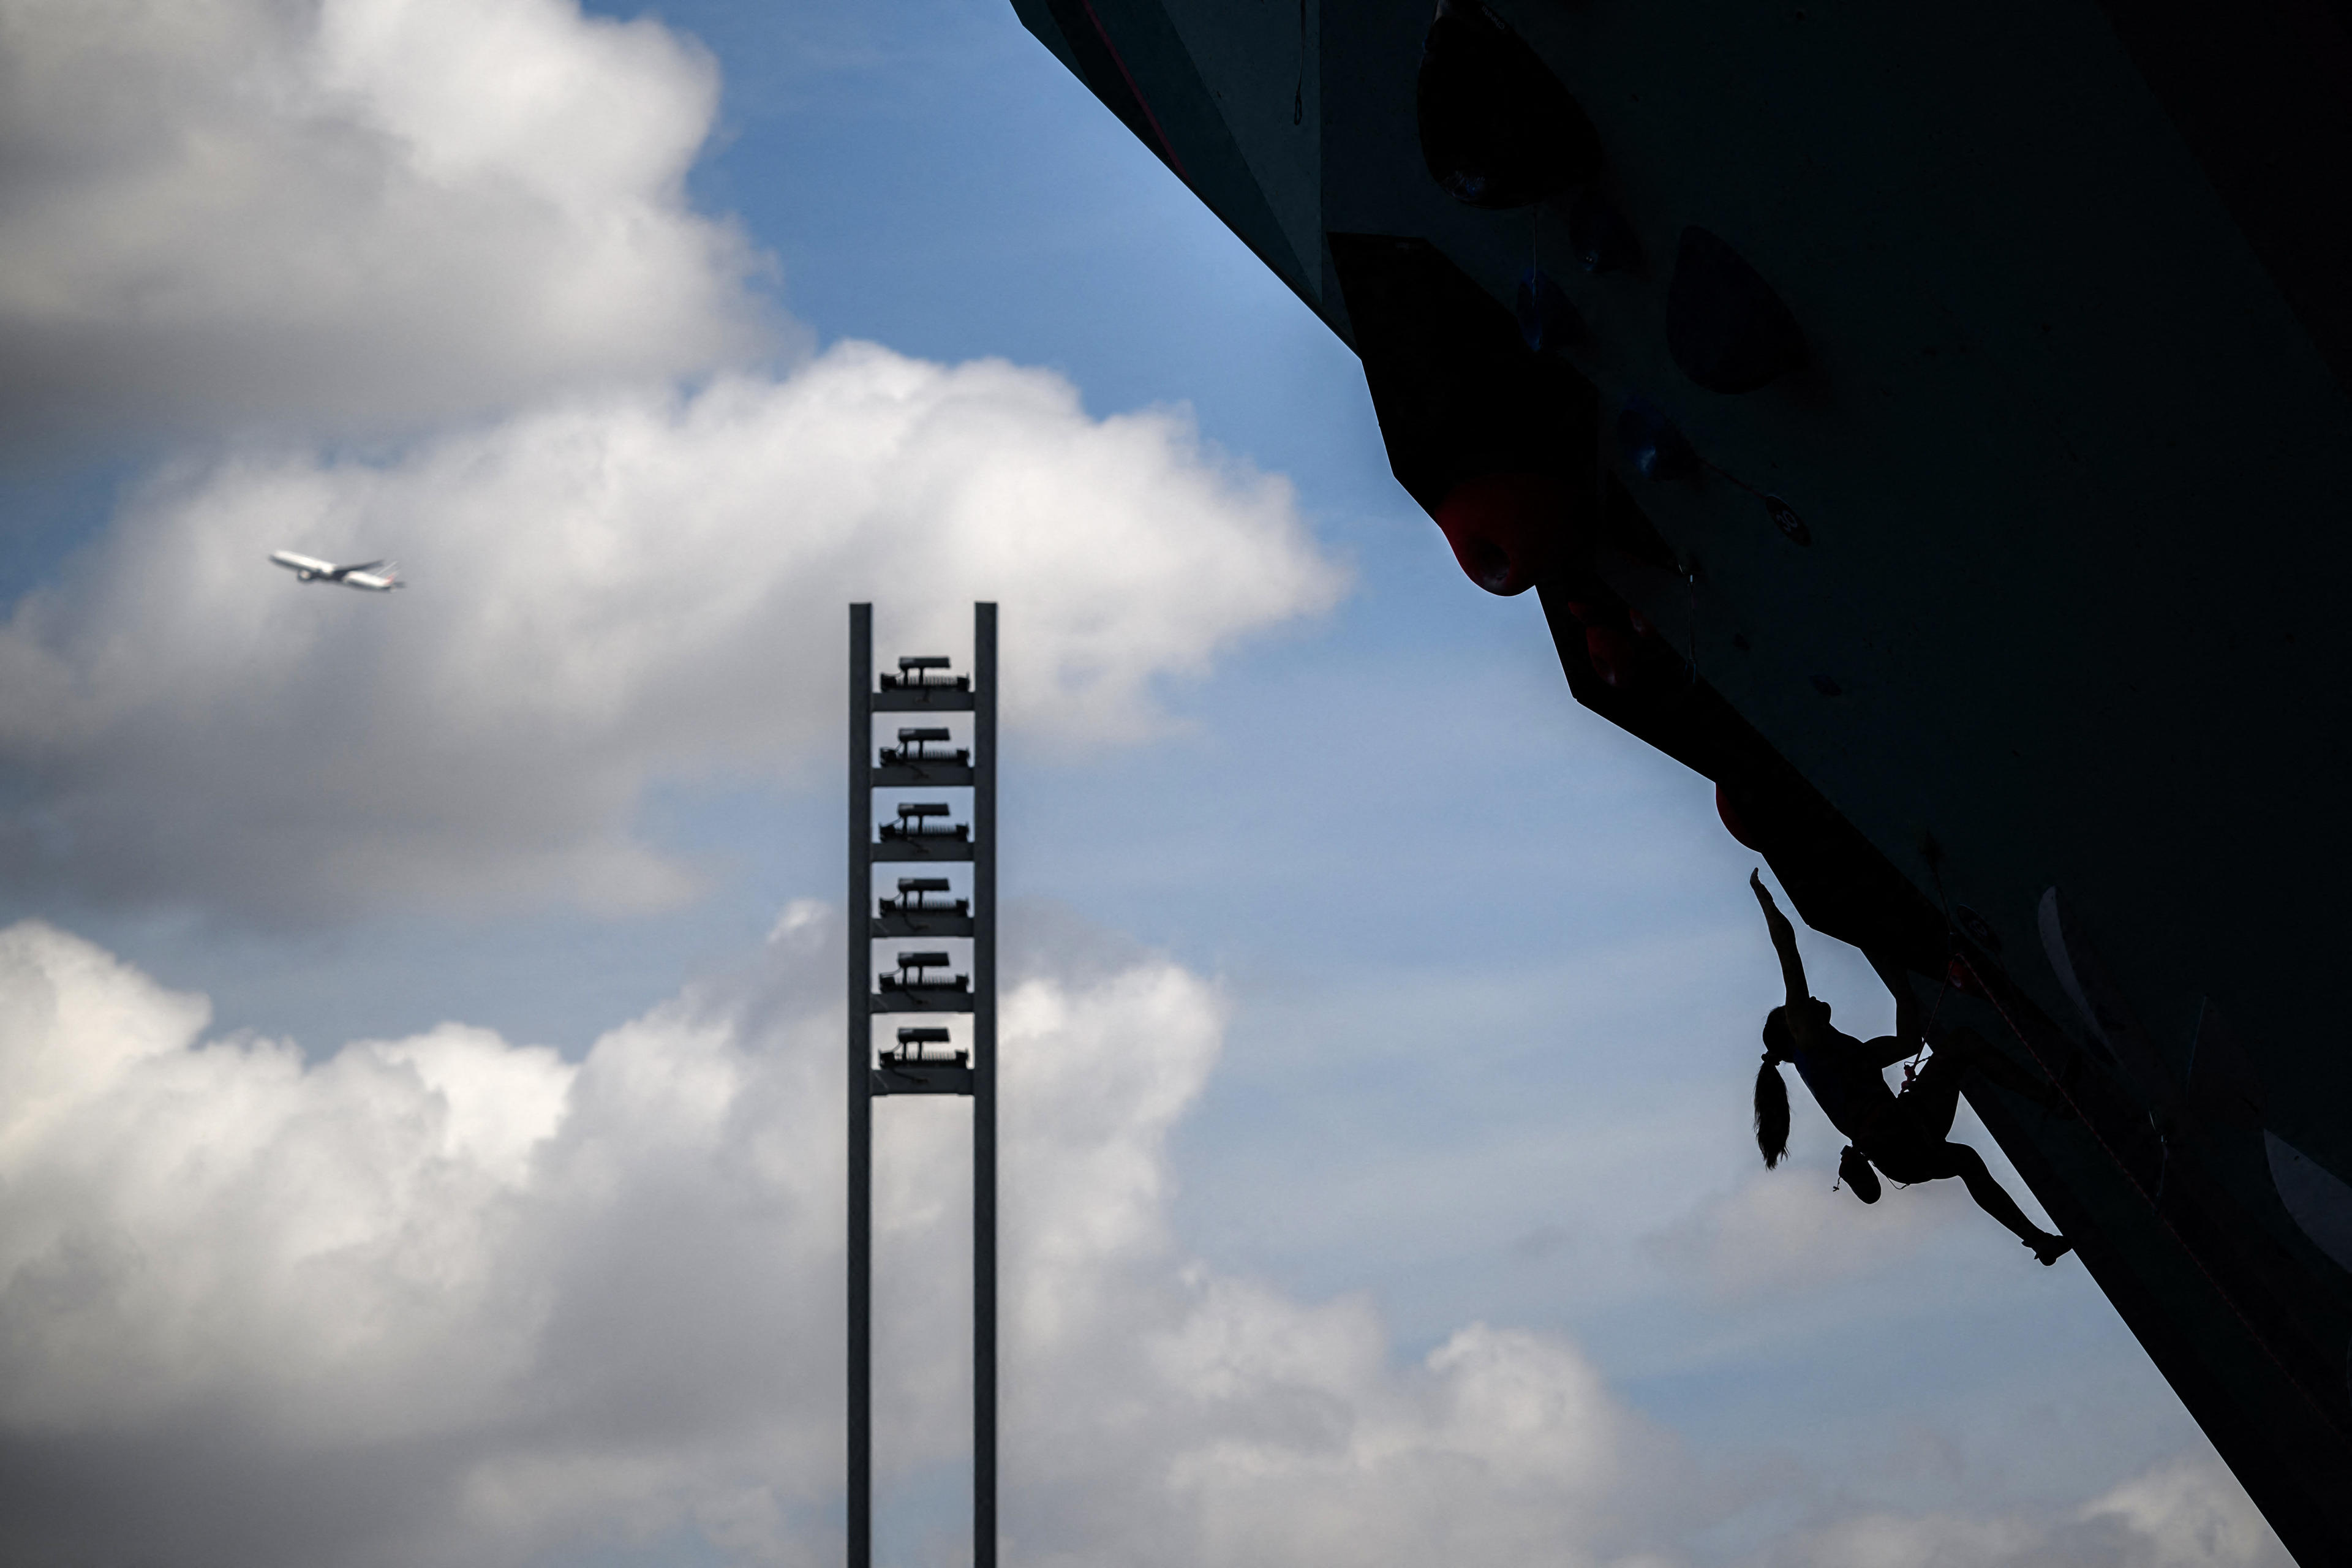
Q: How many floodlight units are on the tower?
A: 6